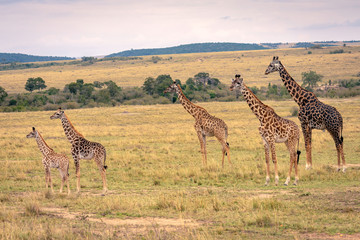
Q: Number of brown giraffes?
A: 5